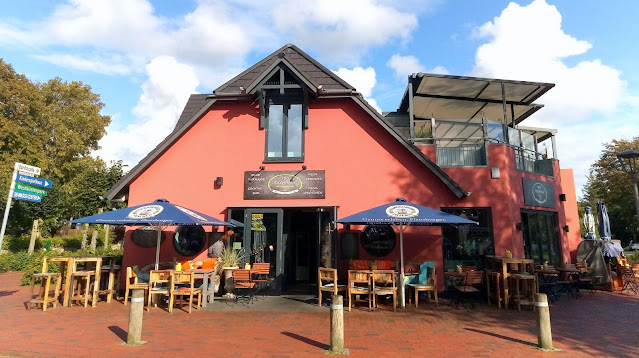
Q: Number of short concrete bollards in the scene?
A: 3